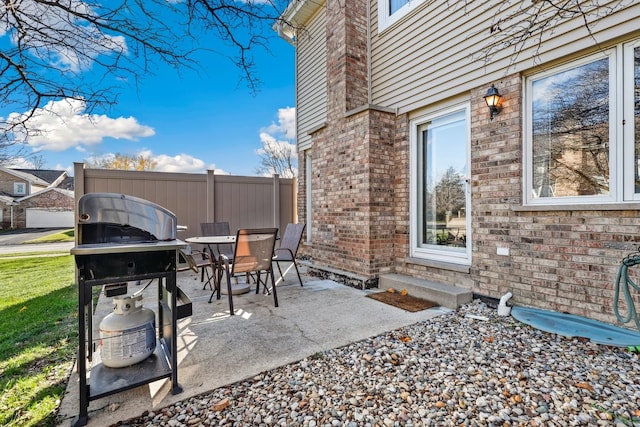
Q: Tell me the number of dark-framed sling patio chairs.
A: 4